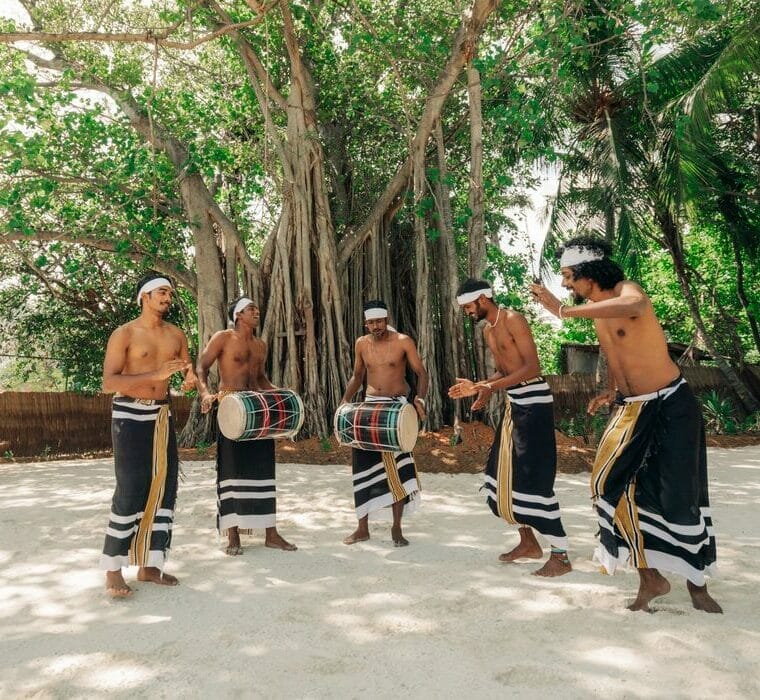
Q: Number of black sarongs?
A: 5